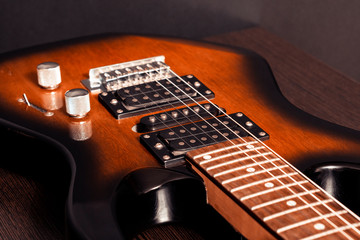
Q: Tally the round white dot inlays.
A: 6